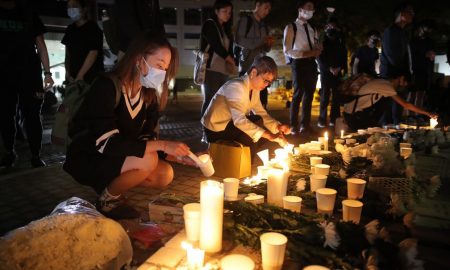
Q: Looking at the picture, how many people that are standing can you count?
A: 10